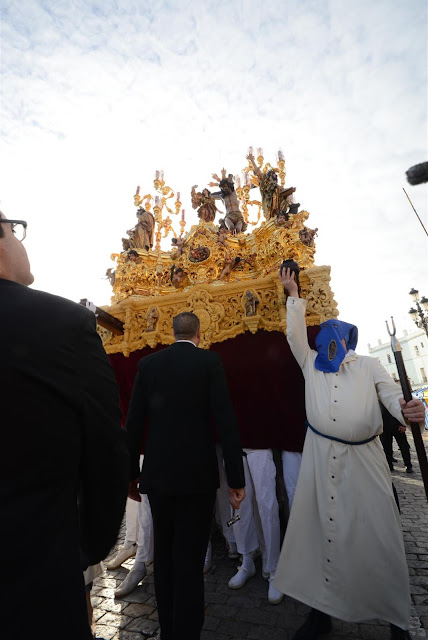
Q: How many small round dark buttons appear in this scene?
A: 11